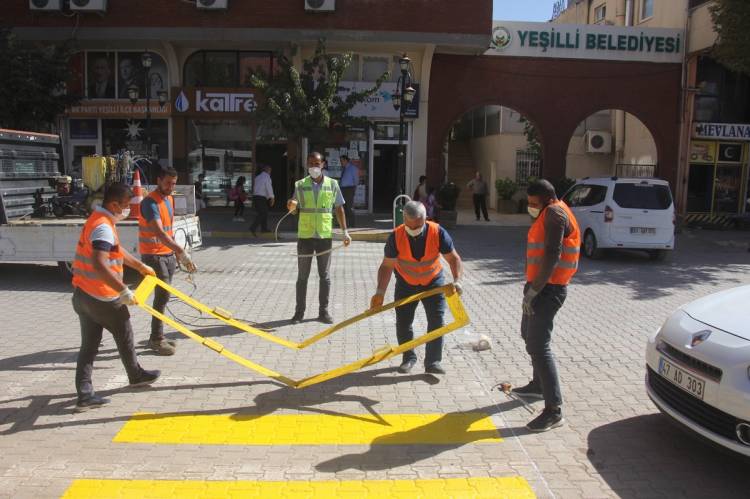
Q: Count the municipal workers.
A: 5